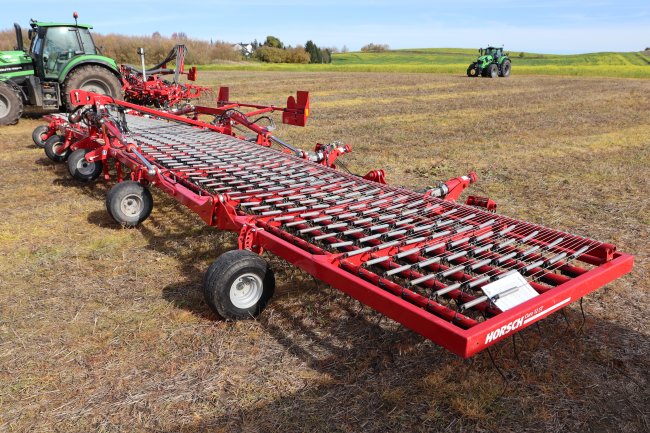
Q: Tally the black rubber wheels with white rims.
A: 5